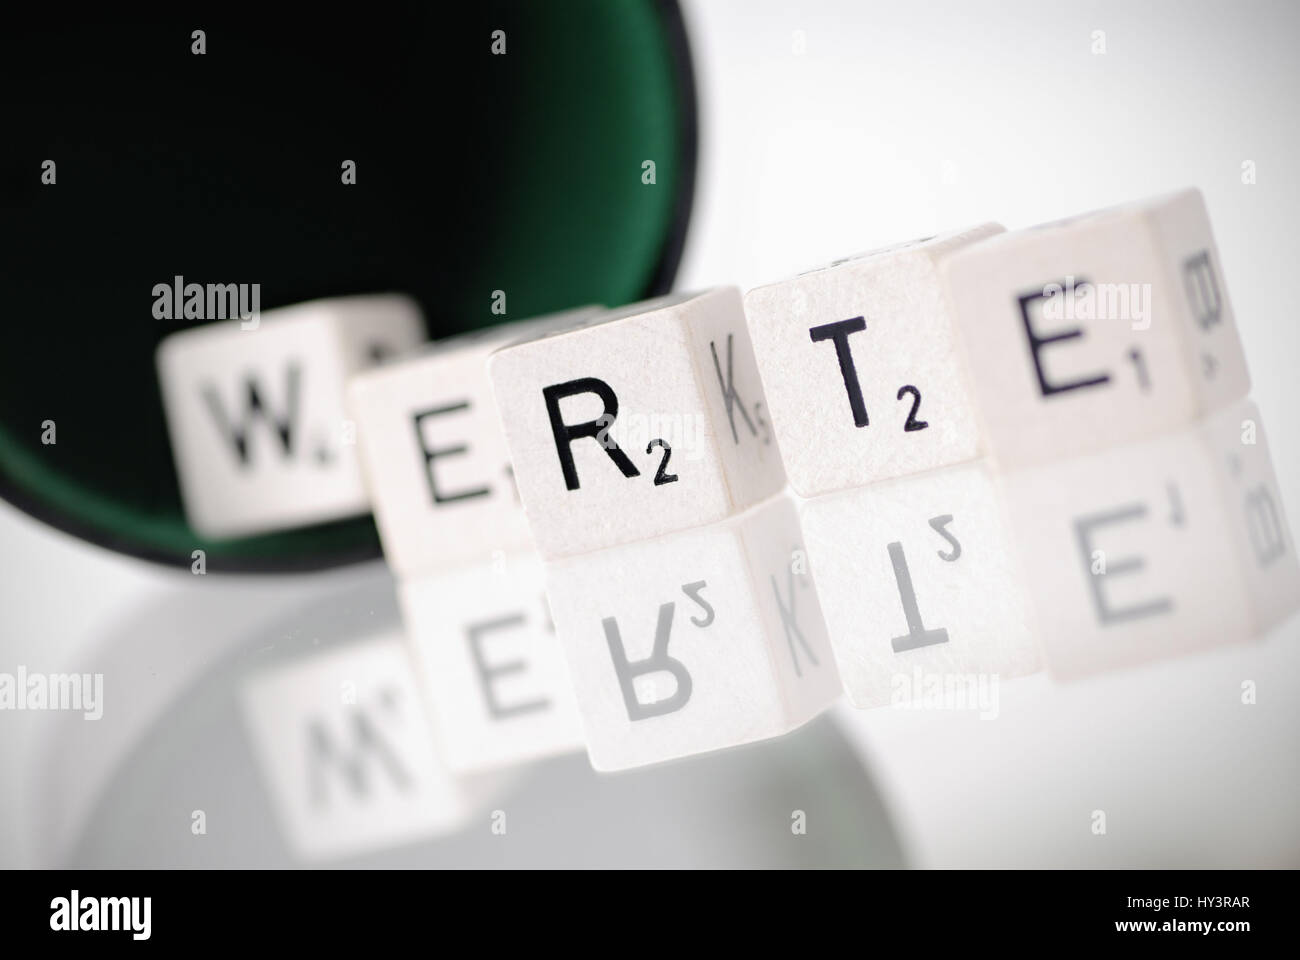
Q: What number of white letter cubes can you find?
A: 5